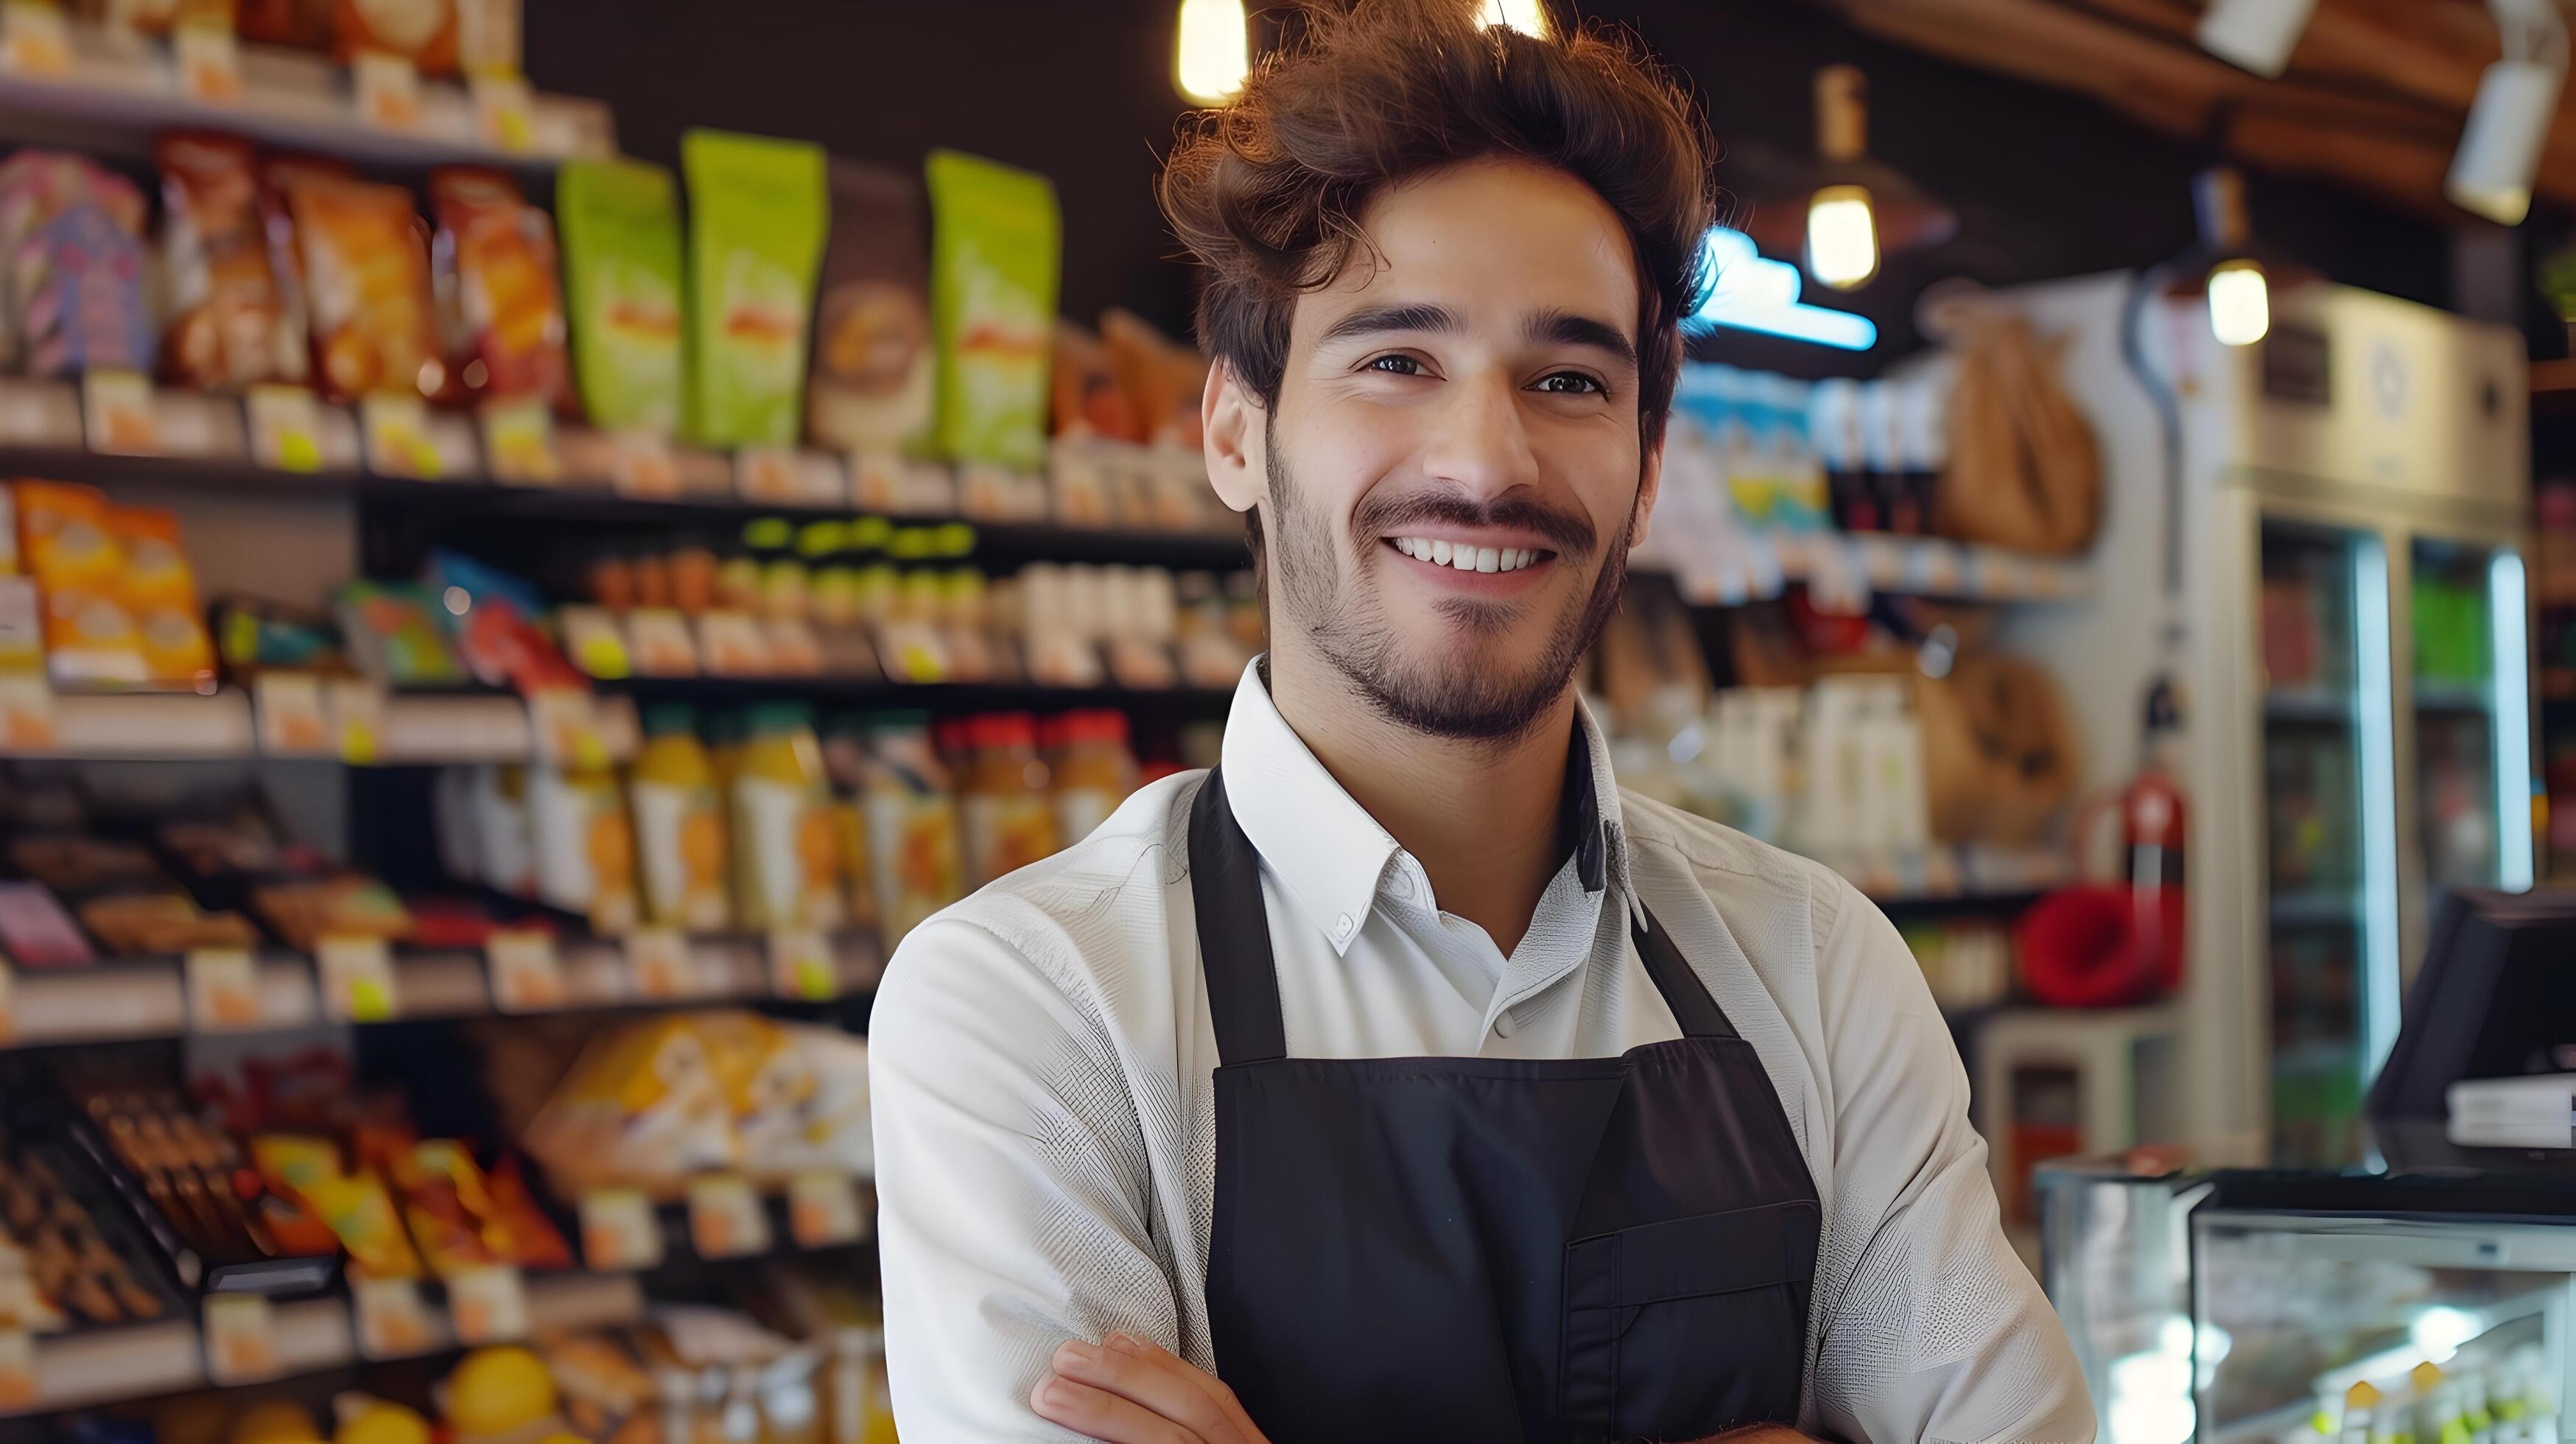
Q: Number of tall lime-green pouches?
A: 3